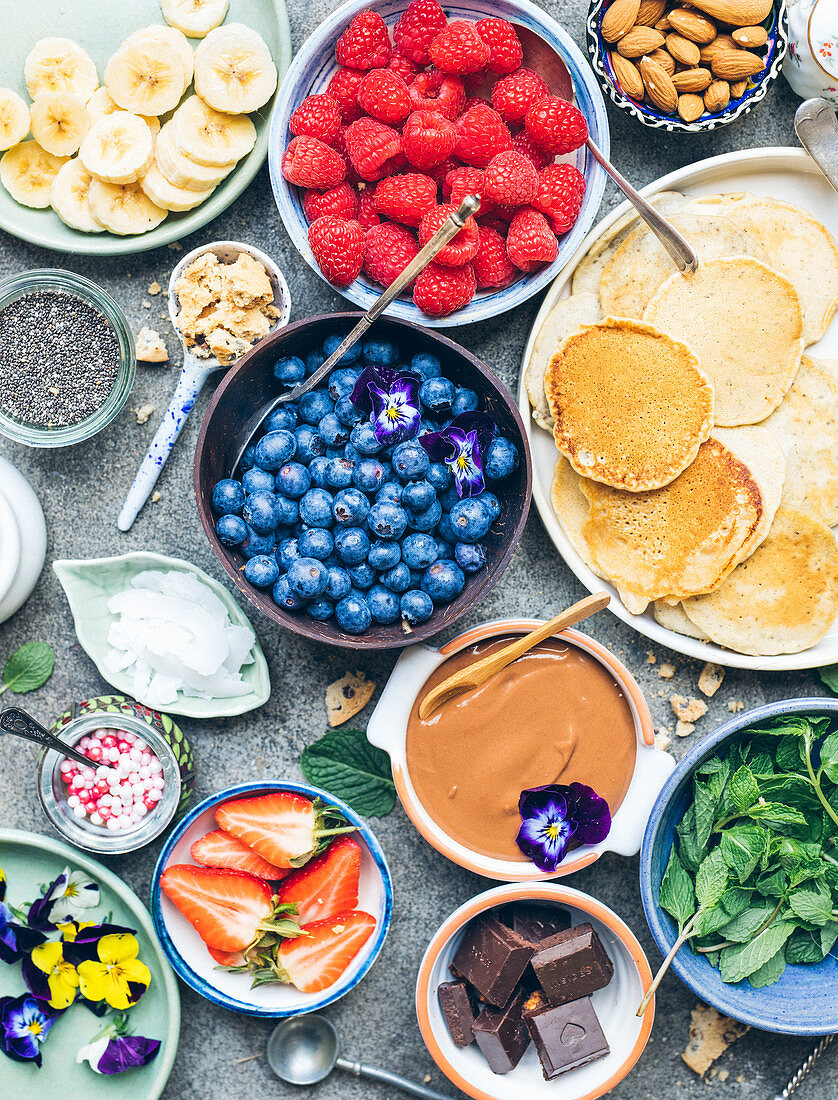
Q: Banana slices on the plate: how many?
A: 15